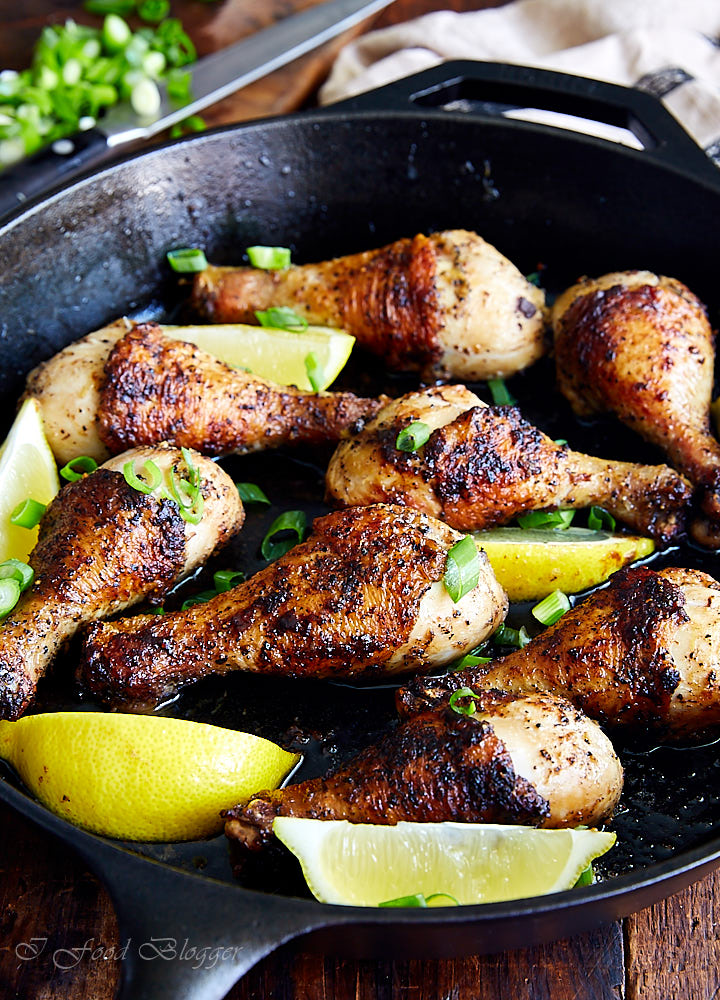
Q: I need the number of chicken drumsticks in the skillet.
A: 8